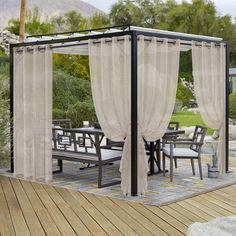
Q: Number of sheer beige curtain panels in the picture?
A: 4